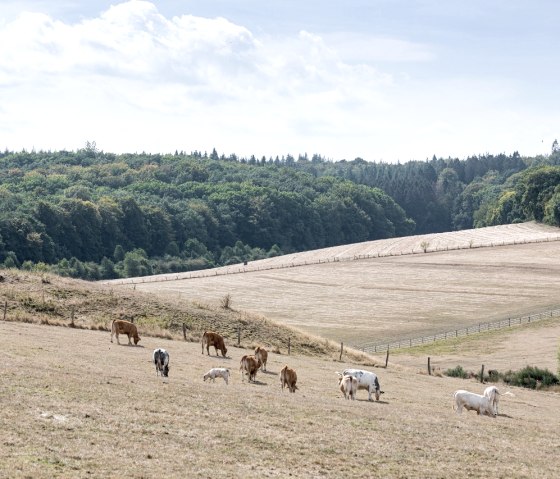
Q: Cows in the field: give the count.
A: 11